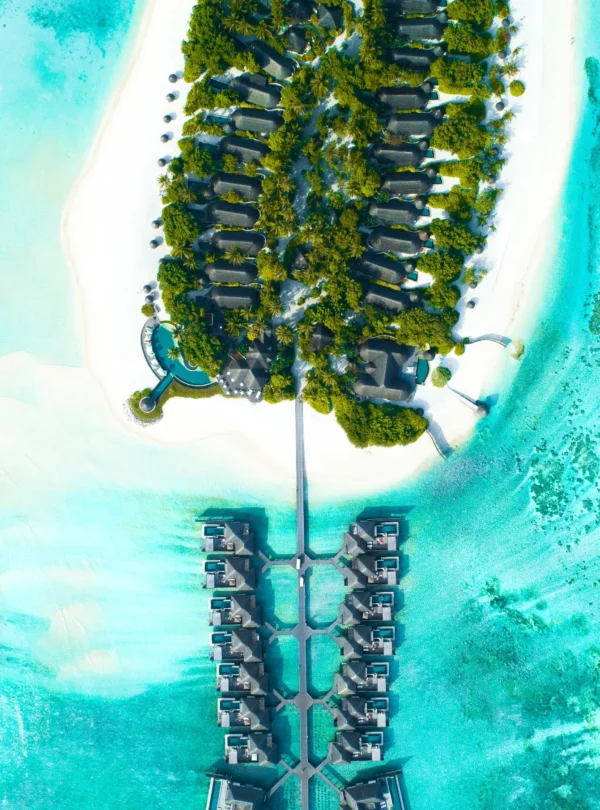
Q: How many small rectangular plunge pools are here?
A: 14